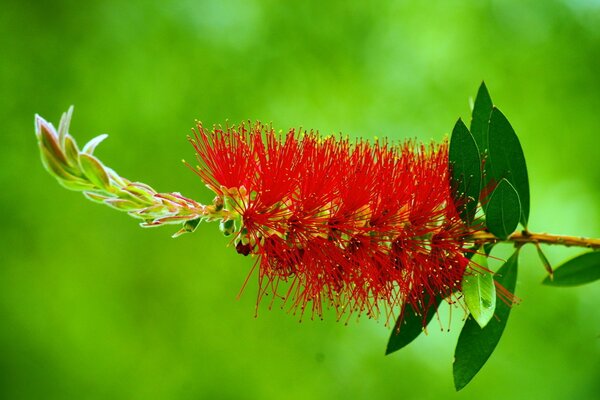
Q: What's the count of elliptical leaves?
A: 8